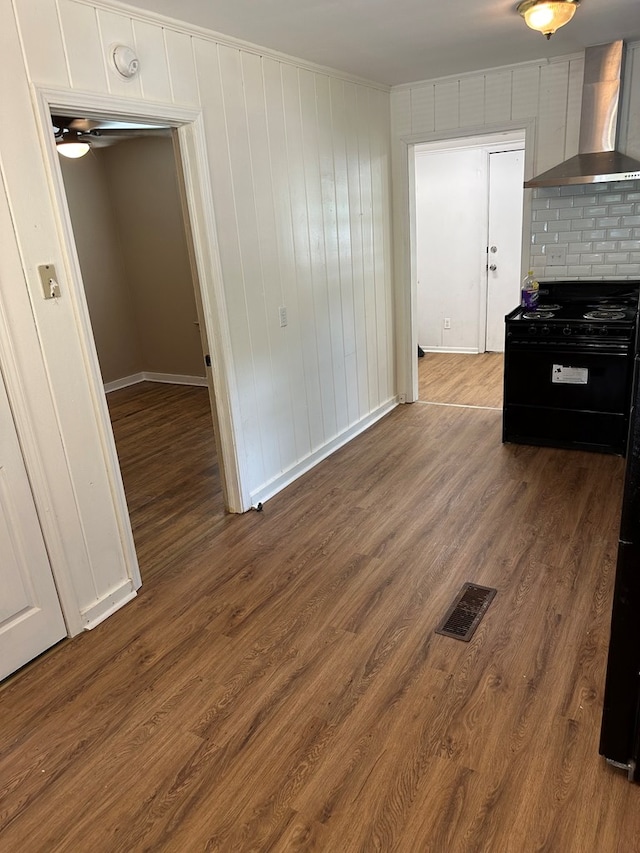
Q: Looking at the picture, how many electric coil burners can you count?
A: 4